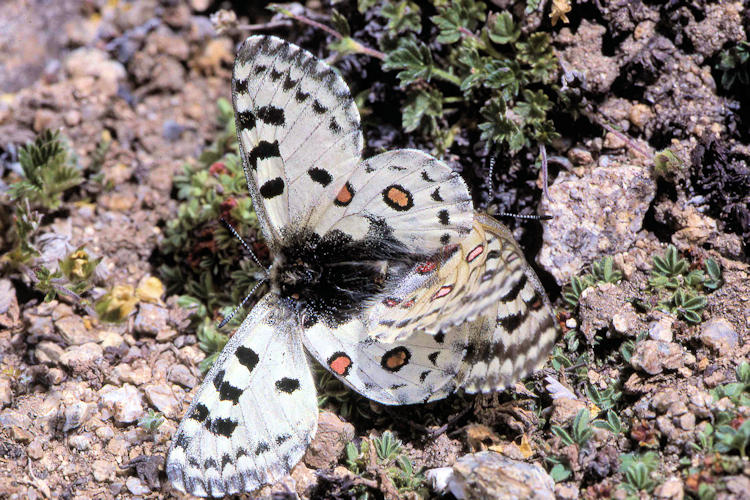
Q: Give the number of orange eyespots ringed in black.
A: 4